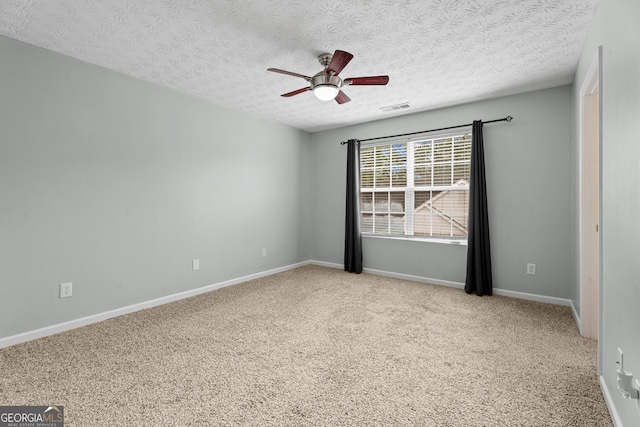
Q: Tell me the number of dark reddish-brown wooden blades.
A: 5